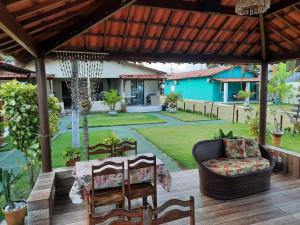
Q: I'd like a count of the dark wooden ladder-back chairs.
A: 6